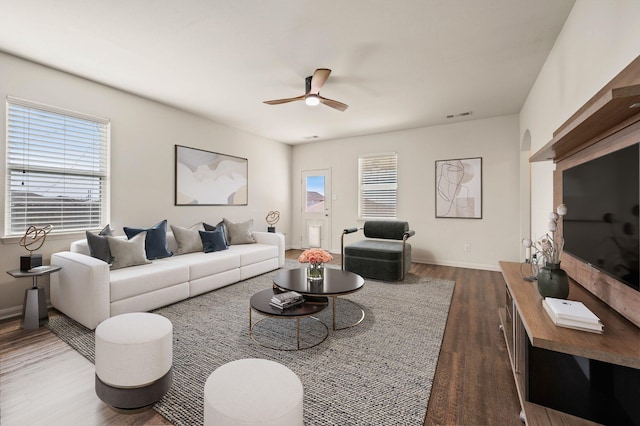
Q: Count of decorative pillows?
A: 7